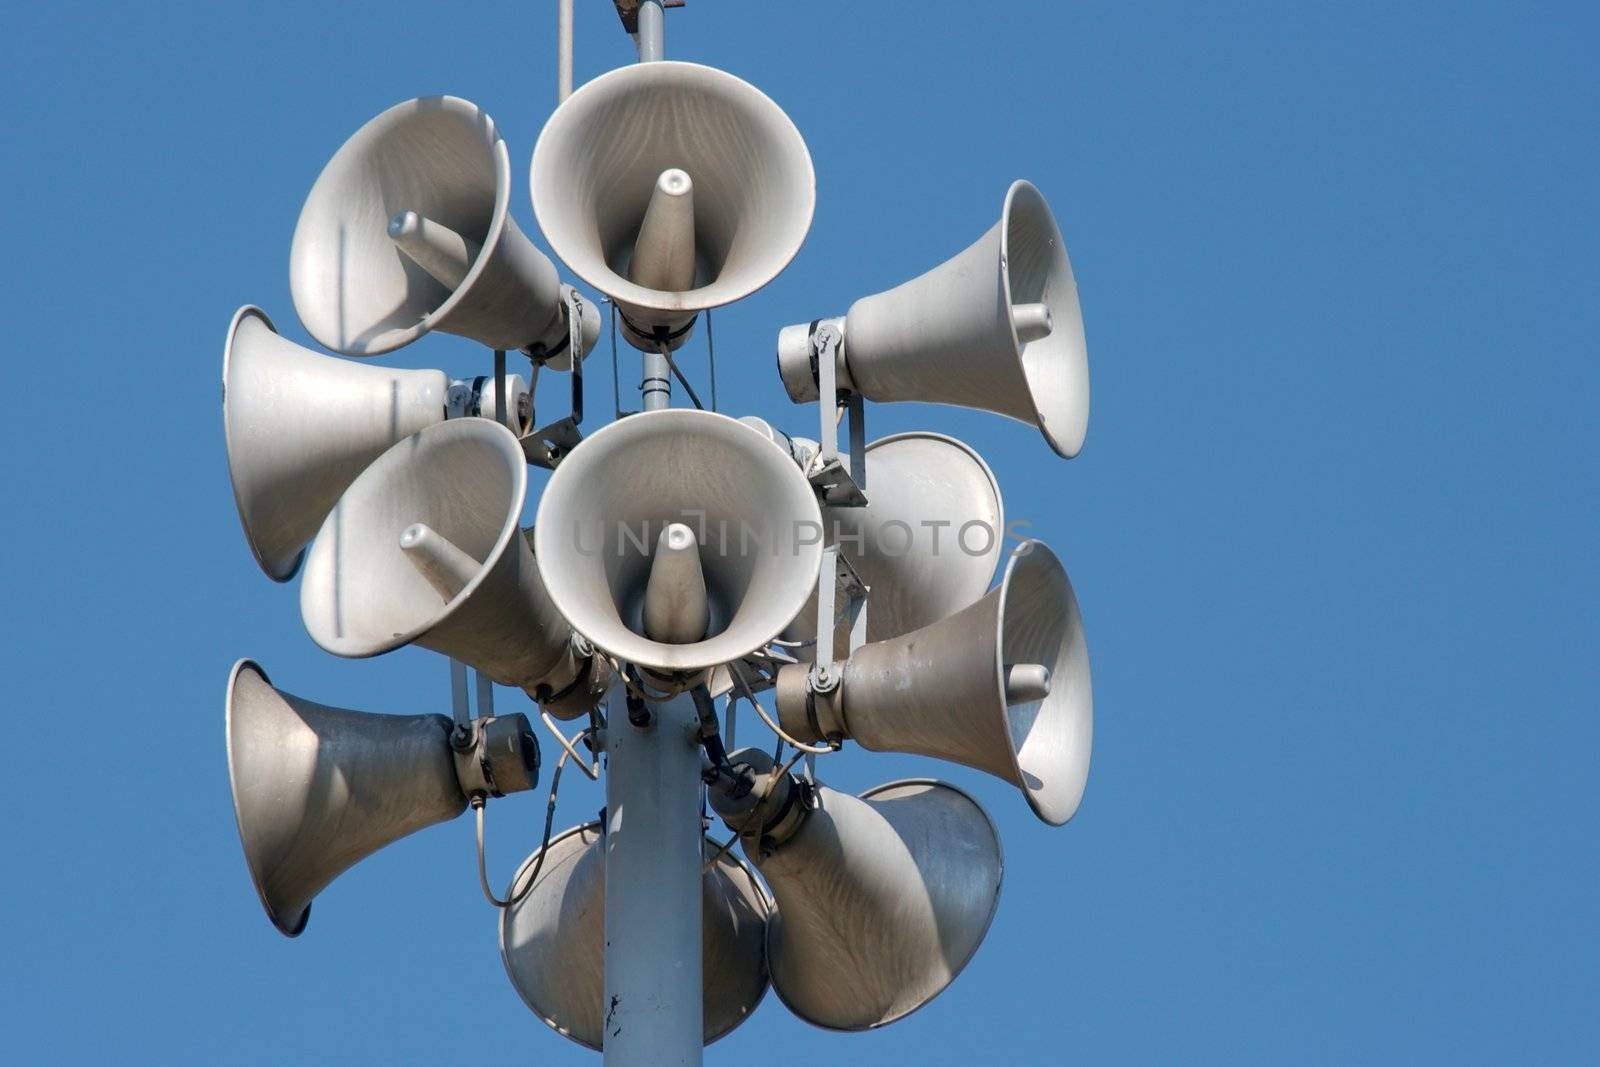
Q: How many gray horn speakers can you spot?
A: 11